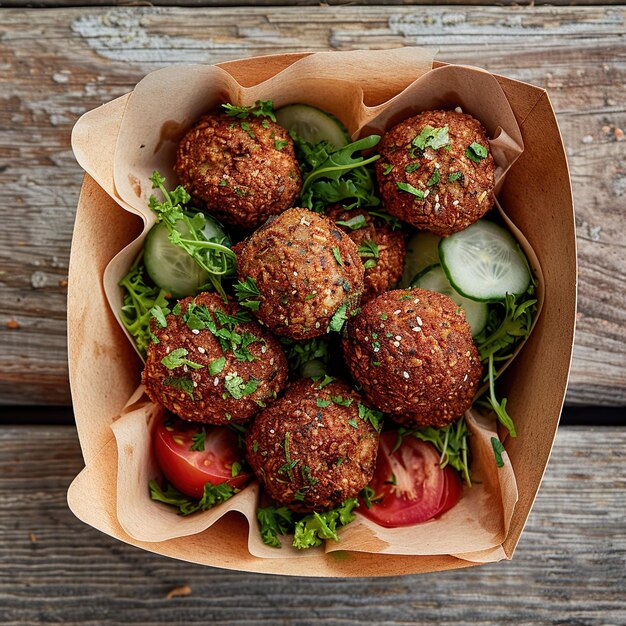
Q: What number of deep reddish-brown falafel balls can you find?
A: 7